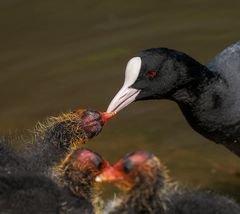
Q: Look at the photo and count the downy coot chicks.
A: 3